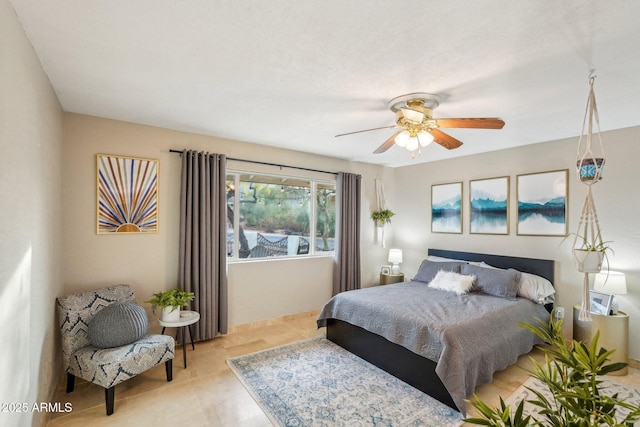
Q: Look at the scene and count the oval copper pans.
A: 0